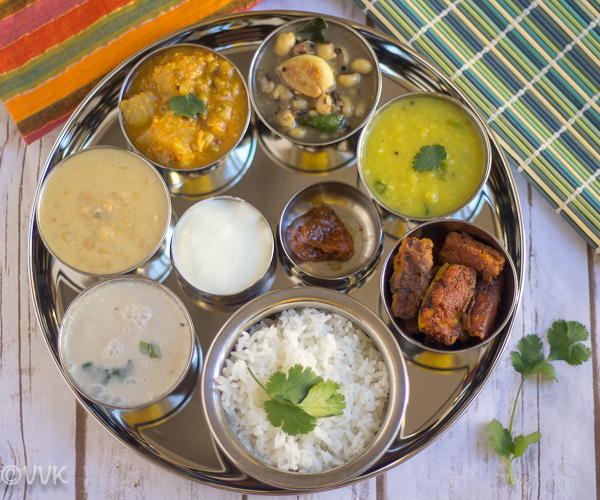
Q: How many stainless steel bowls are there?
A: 9